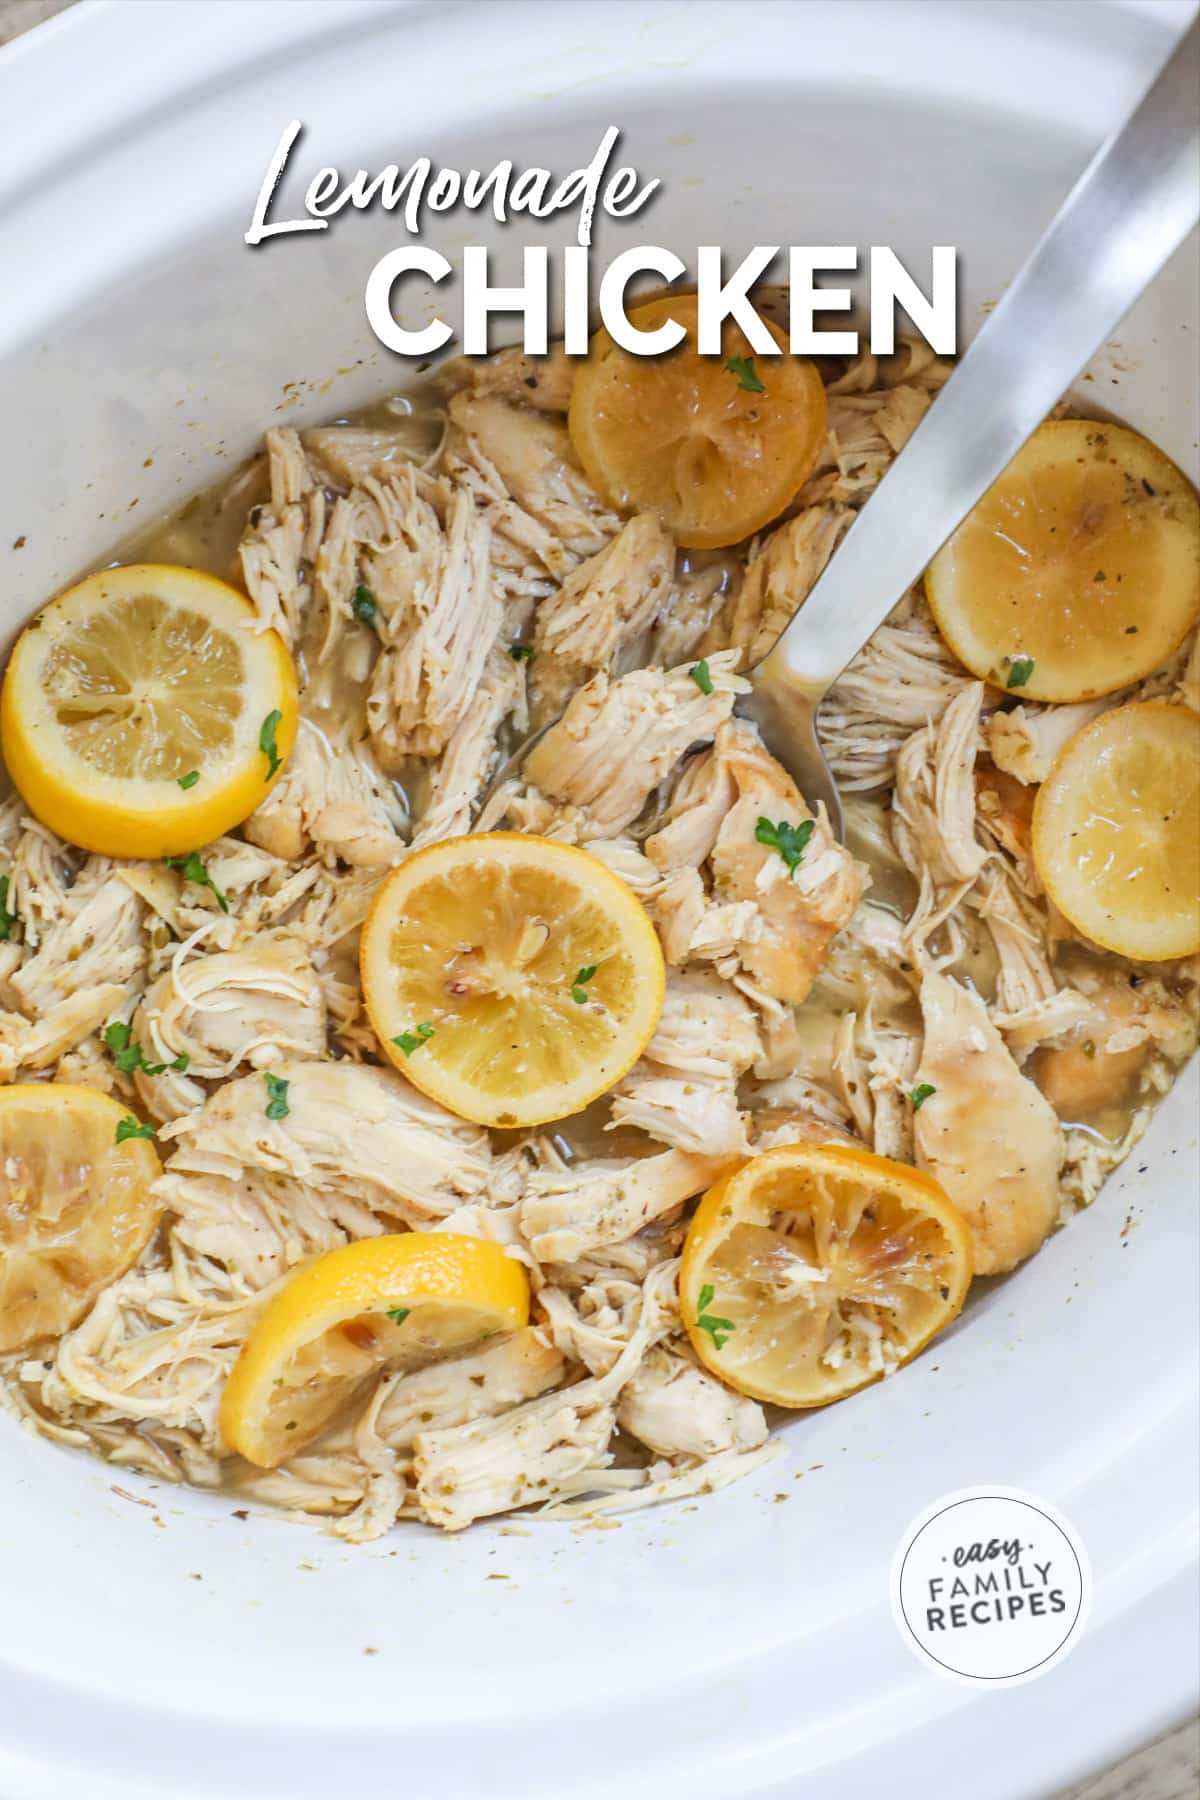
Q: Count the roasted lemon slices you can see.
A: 8